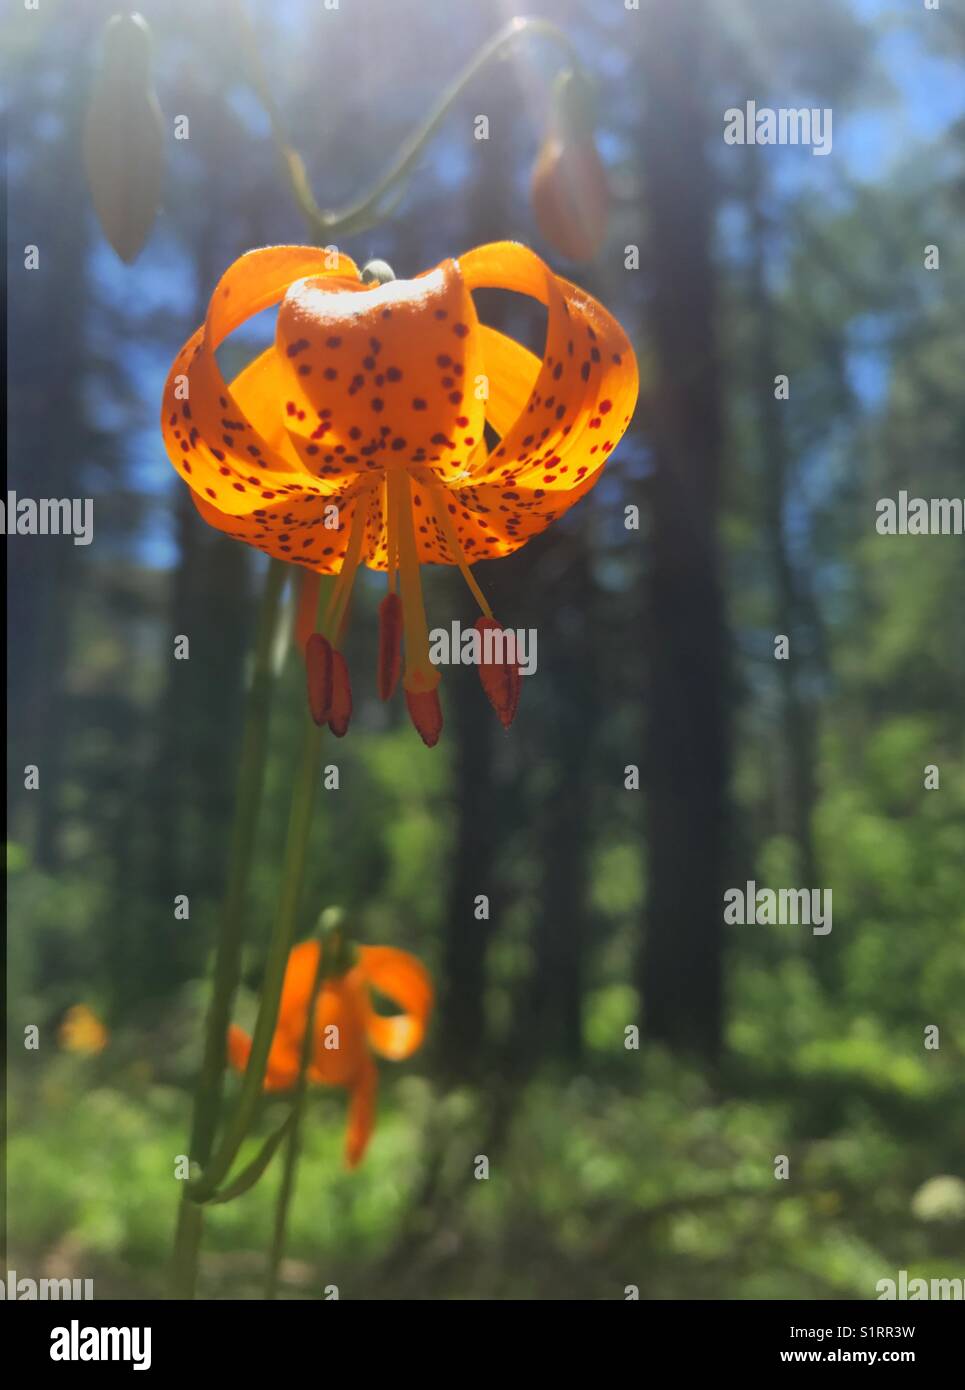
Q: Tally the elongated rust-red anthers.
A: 5